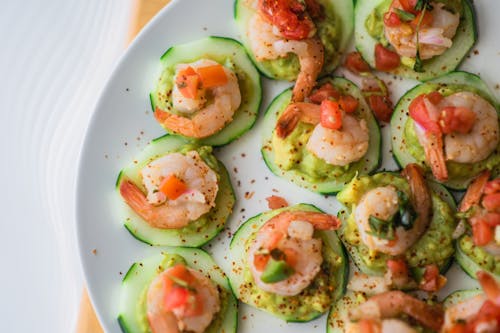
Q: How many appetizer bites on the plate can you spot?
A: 12